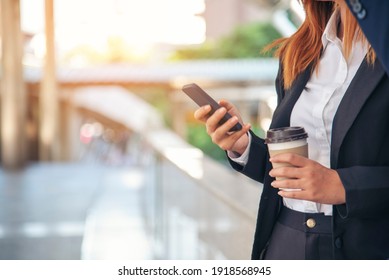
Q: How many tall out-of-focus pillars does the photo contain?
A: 2